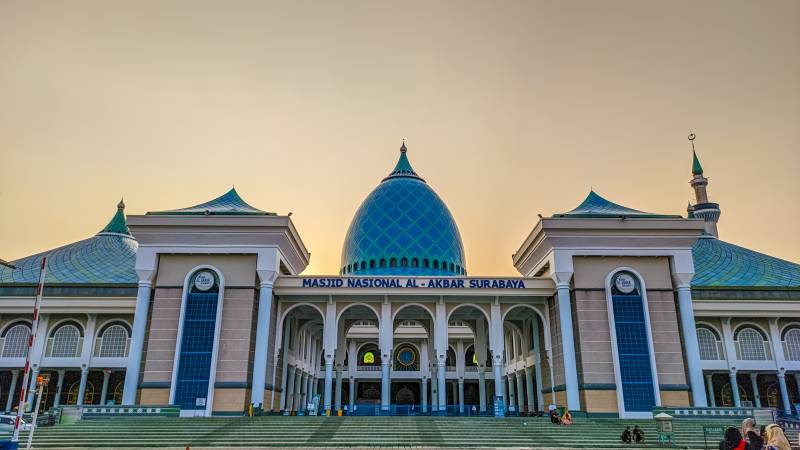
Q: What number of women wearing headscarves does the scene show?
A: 3